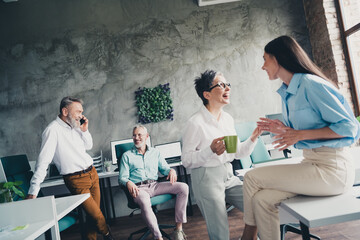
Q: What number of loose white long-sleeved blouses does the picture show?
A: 1